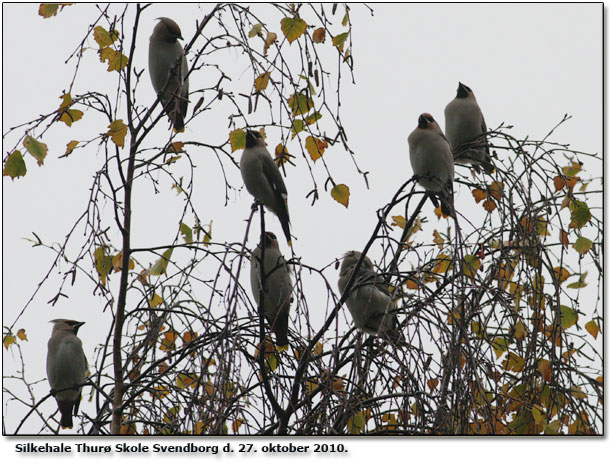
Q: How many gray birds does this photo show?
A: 7